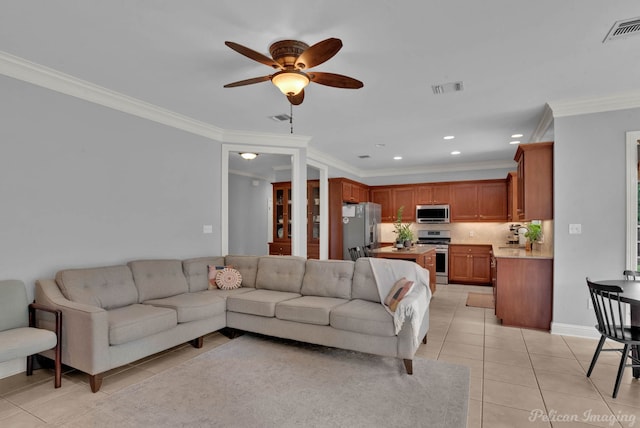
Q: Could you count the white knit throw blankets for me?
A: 1